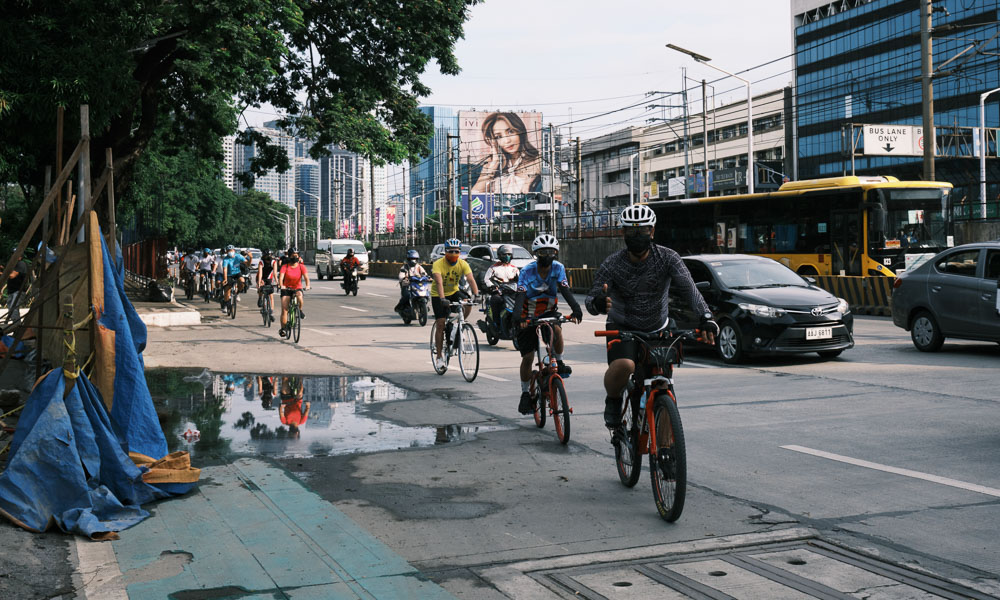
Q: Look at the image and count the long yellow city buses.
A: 1